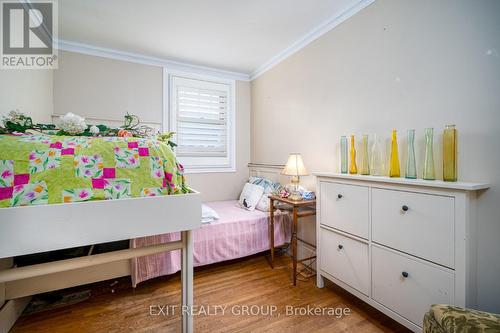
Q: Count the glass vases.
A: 8